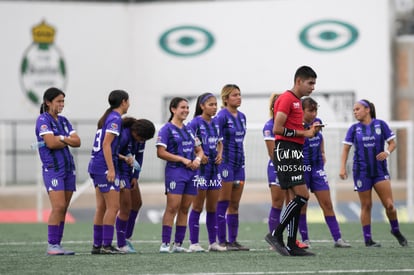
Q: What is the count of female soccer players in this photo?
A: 9